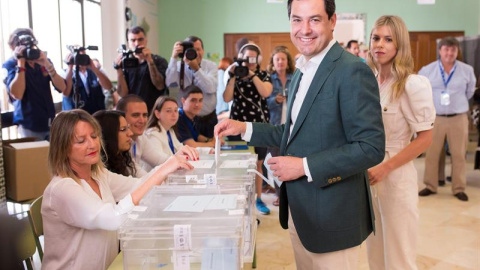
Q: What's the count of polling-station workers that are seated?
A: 5